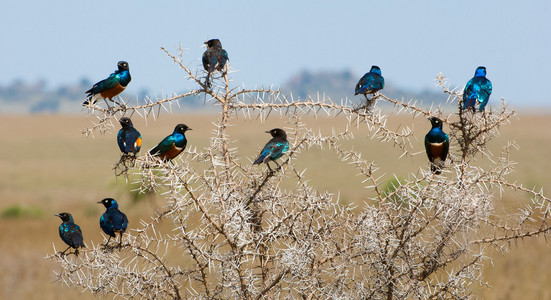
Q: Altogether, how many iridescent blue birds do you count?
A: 10